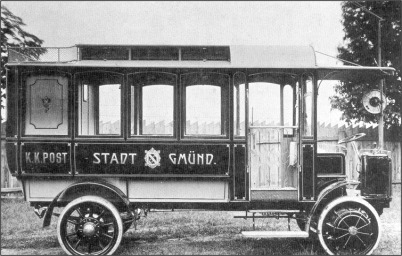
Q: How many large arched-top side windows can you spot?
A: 3